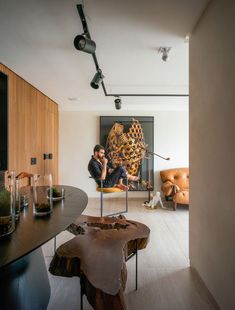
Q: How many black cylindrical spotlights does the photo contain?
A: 3